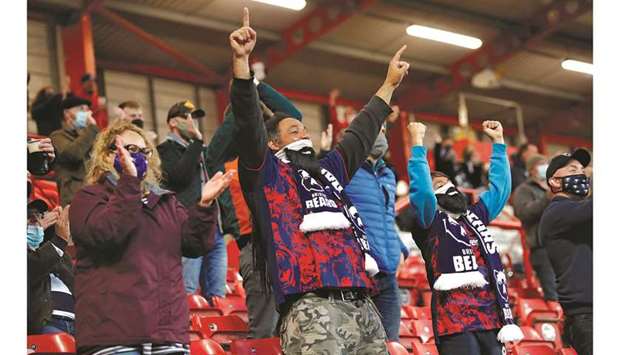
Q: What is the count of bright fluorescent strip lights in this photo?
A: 3